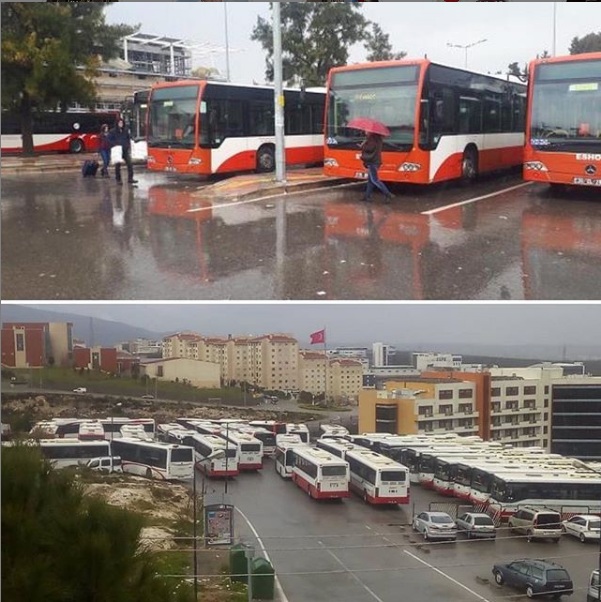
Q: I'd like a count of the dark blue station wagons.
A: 1